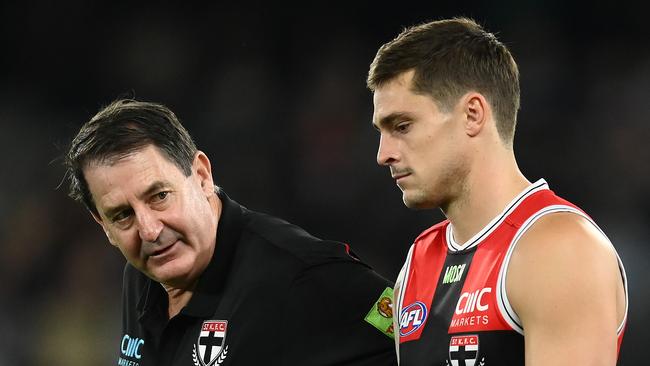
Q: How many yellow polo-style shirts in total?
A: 0